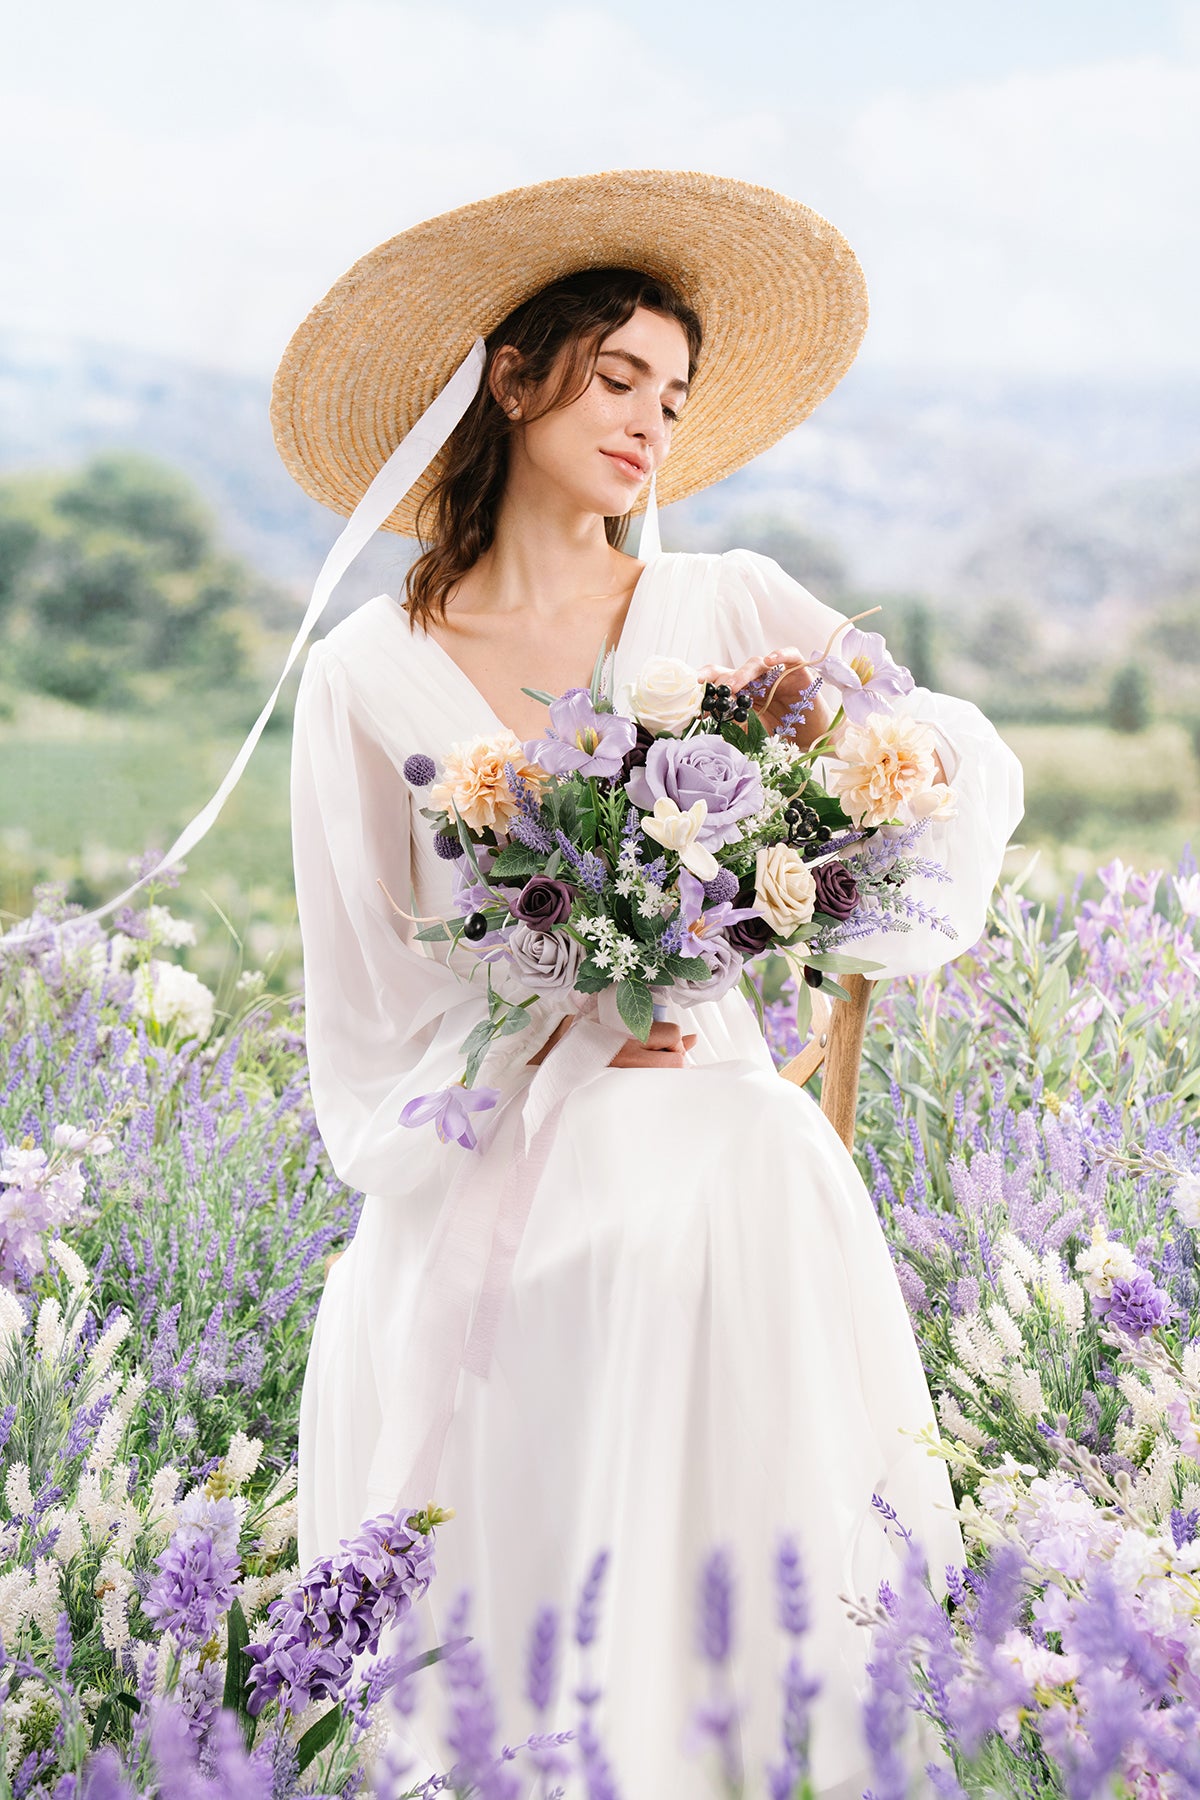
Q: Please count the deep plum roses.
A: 4